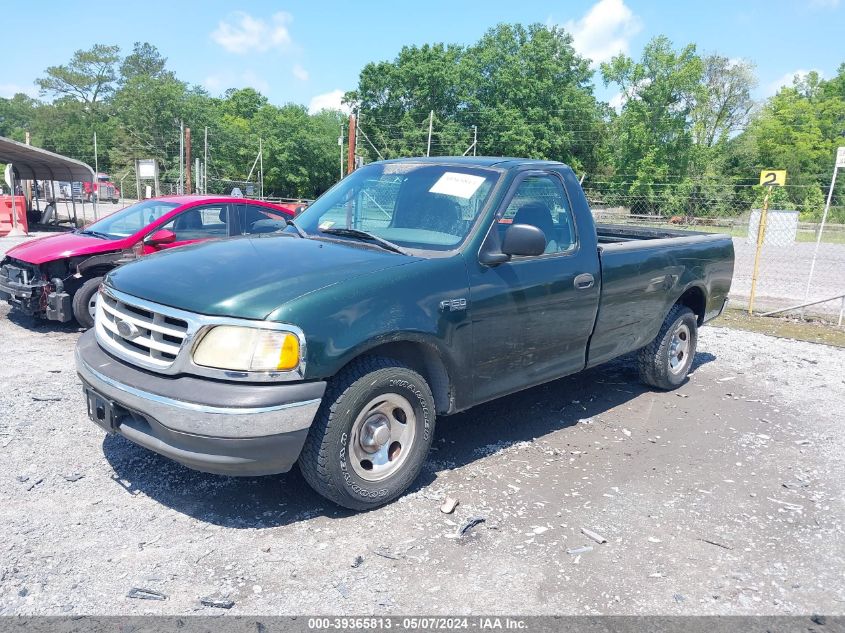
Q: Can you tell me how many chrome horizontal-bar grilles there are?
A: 1